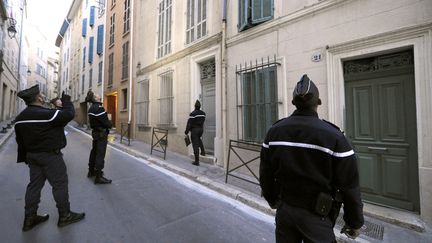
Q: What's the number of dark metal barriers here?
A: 3